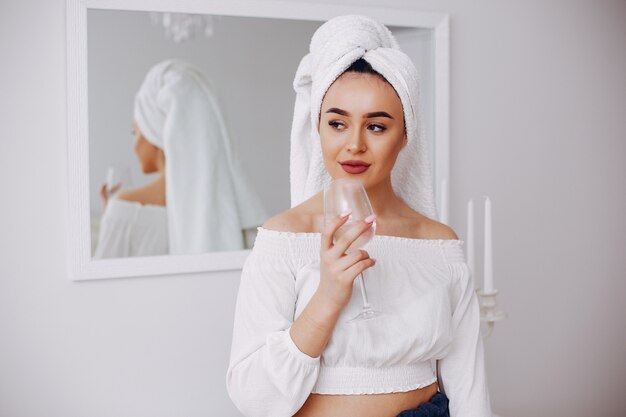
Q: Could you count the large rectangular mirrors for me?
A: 1